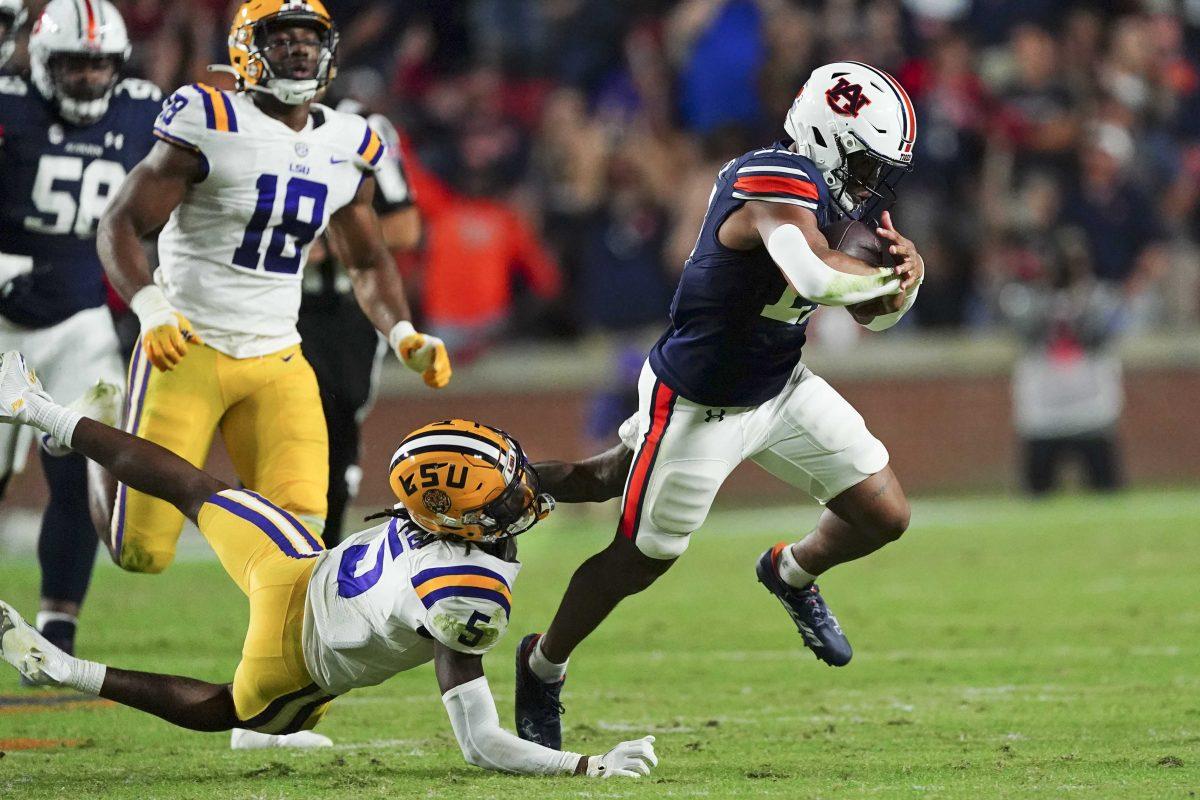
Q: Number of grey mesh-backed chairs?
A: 0